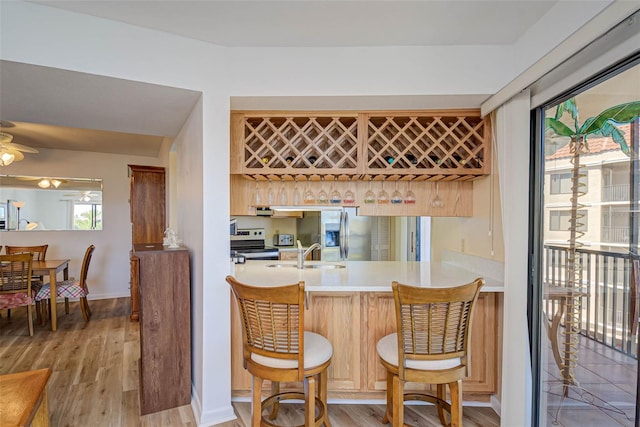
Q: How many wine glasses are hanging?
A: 13